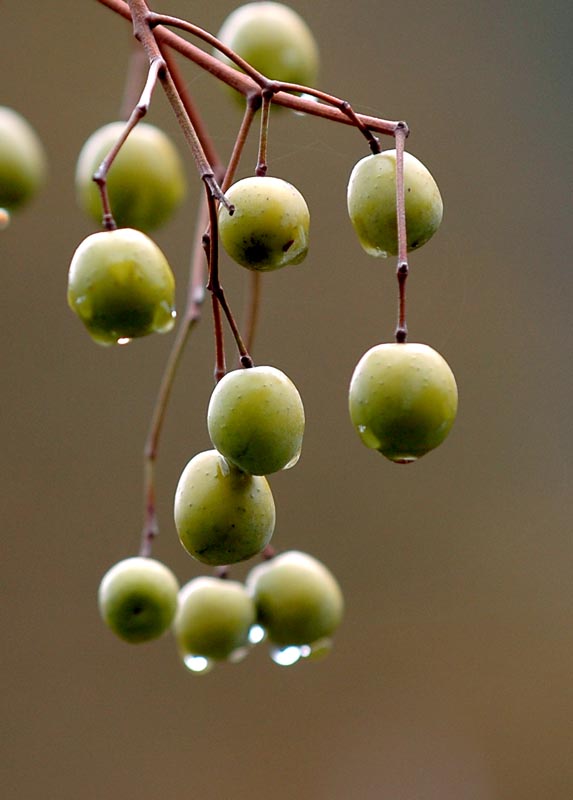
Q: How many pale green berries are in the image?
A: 12